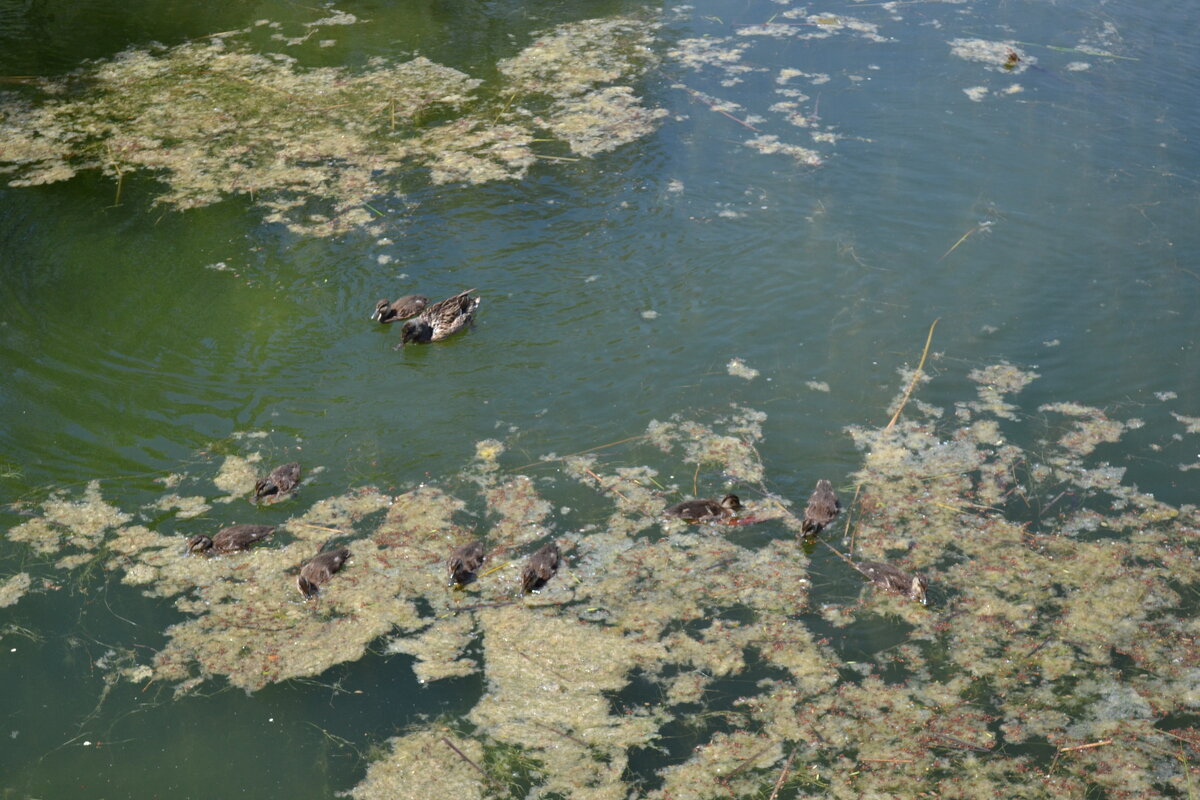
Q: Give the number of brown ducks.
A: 10